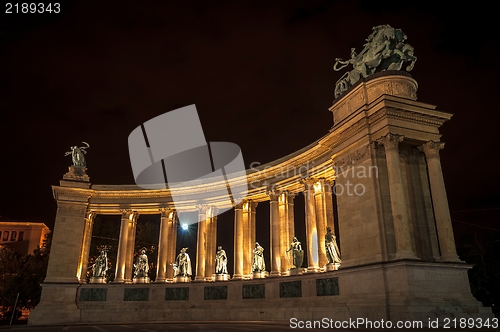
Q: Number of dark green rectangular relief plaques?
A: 7